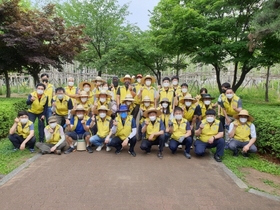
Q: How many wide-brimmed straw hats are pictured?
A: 13